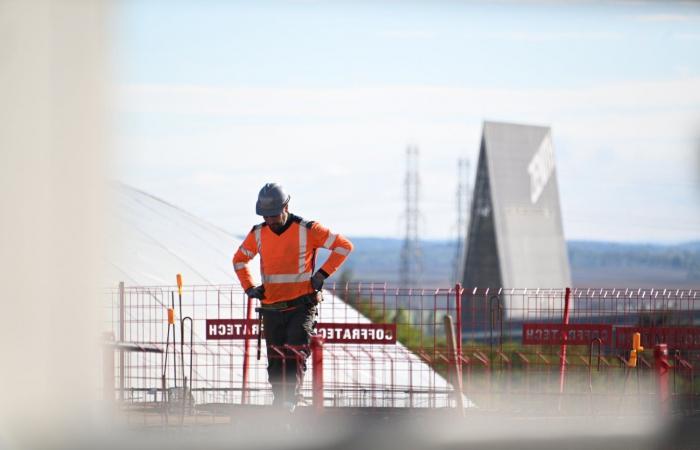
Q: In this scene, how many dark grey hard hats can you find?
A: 1